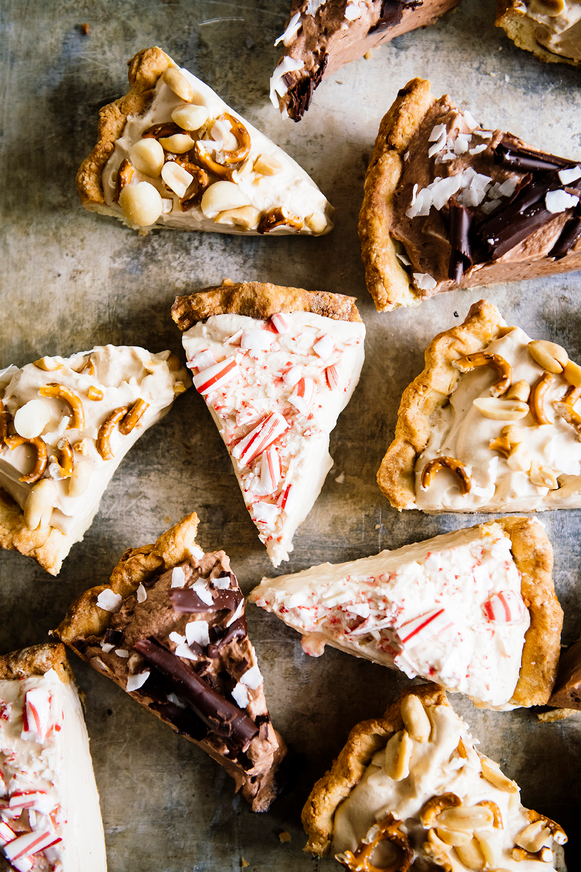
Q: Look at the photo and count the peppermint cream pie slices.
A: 3